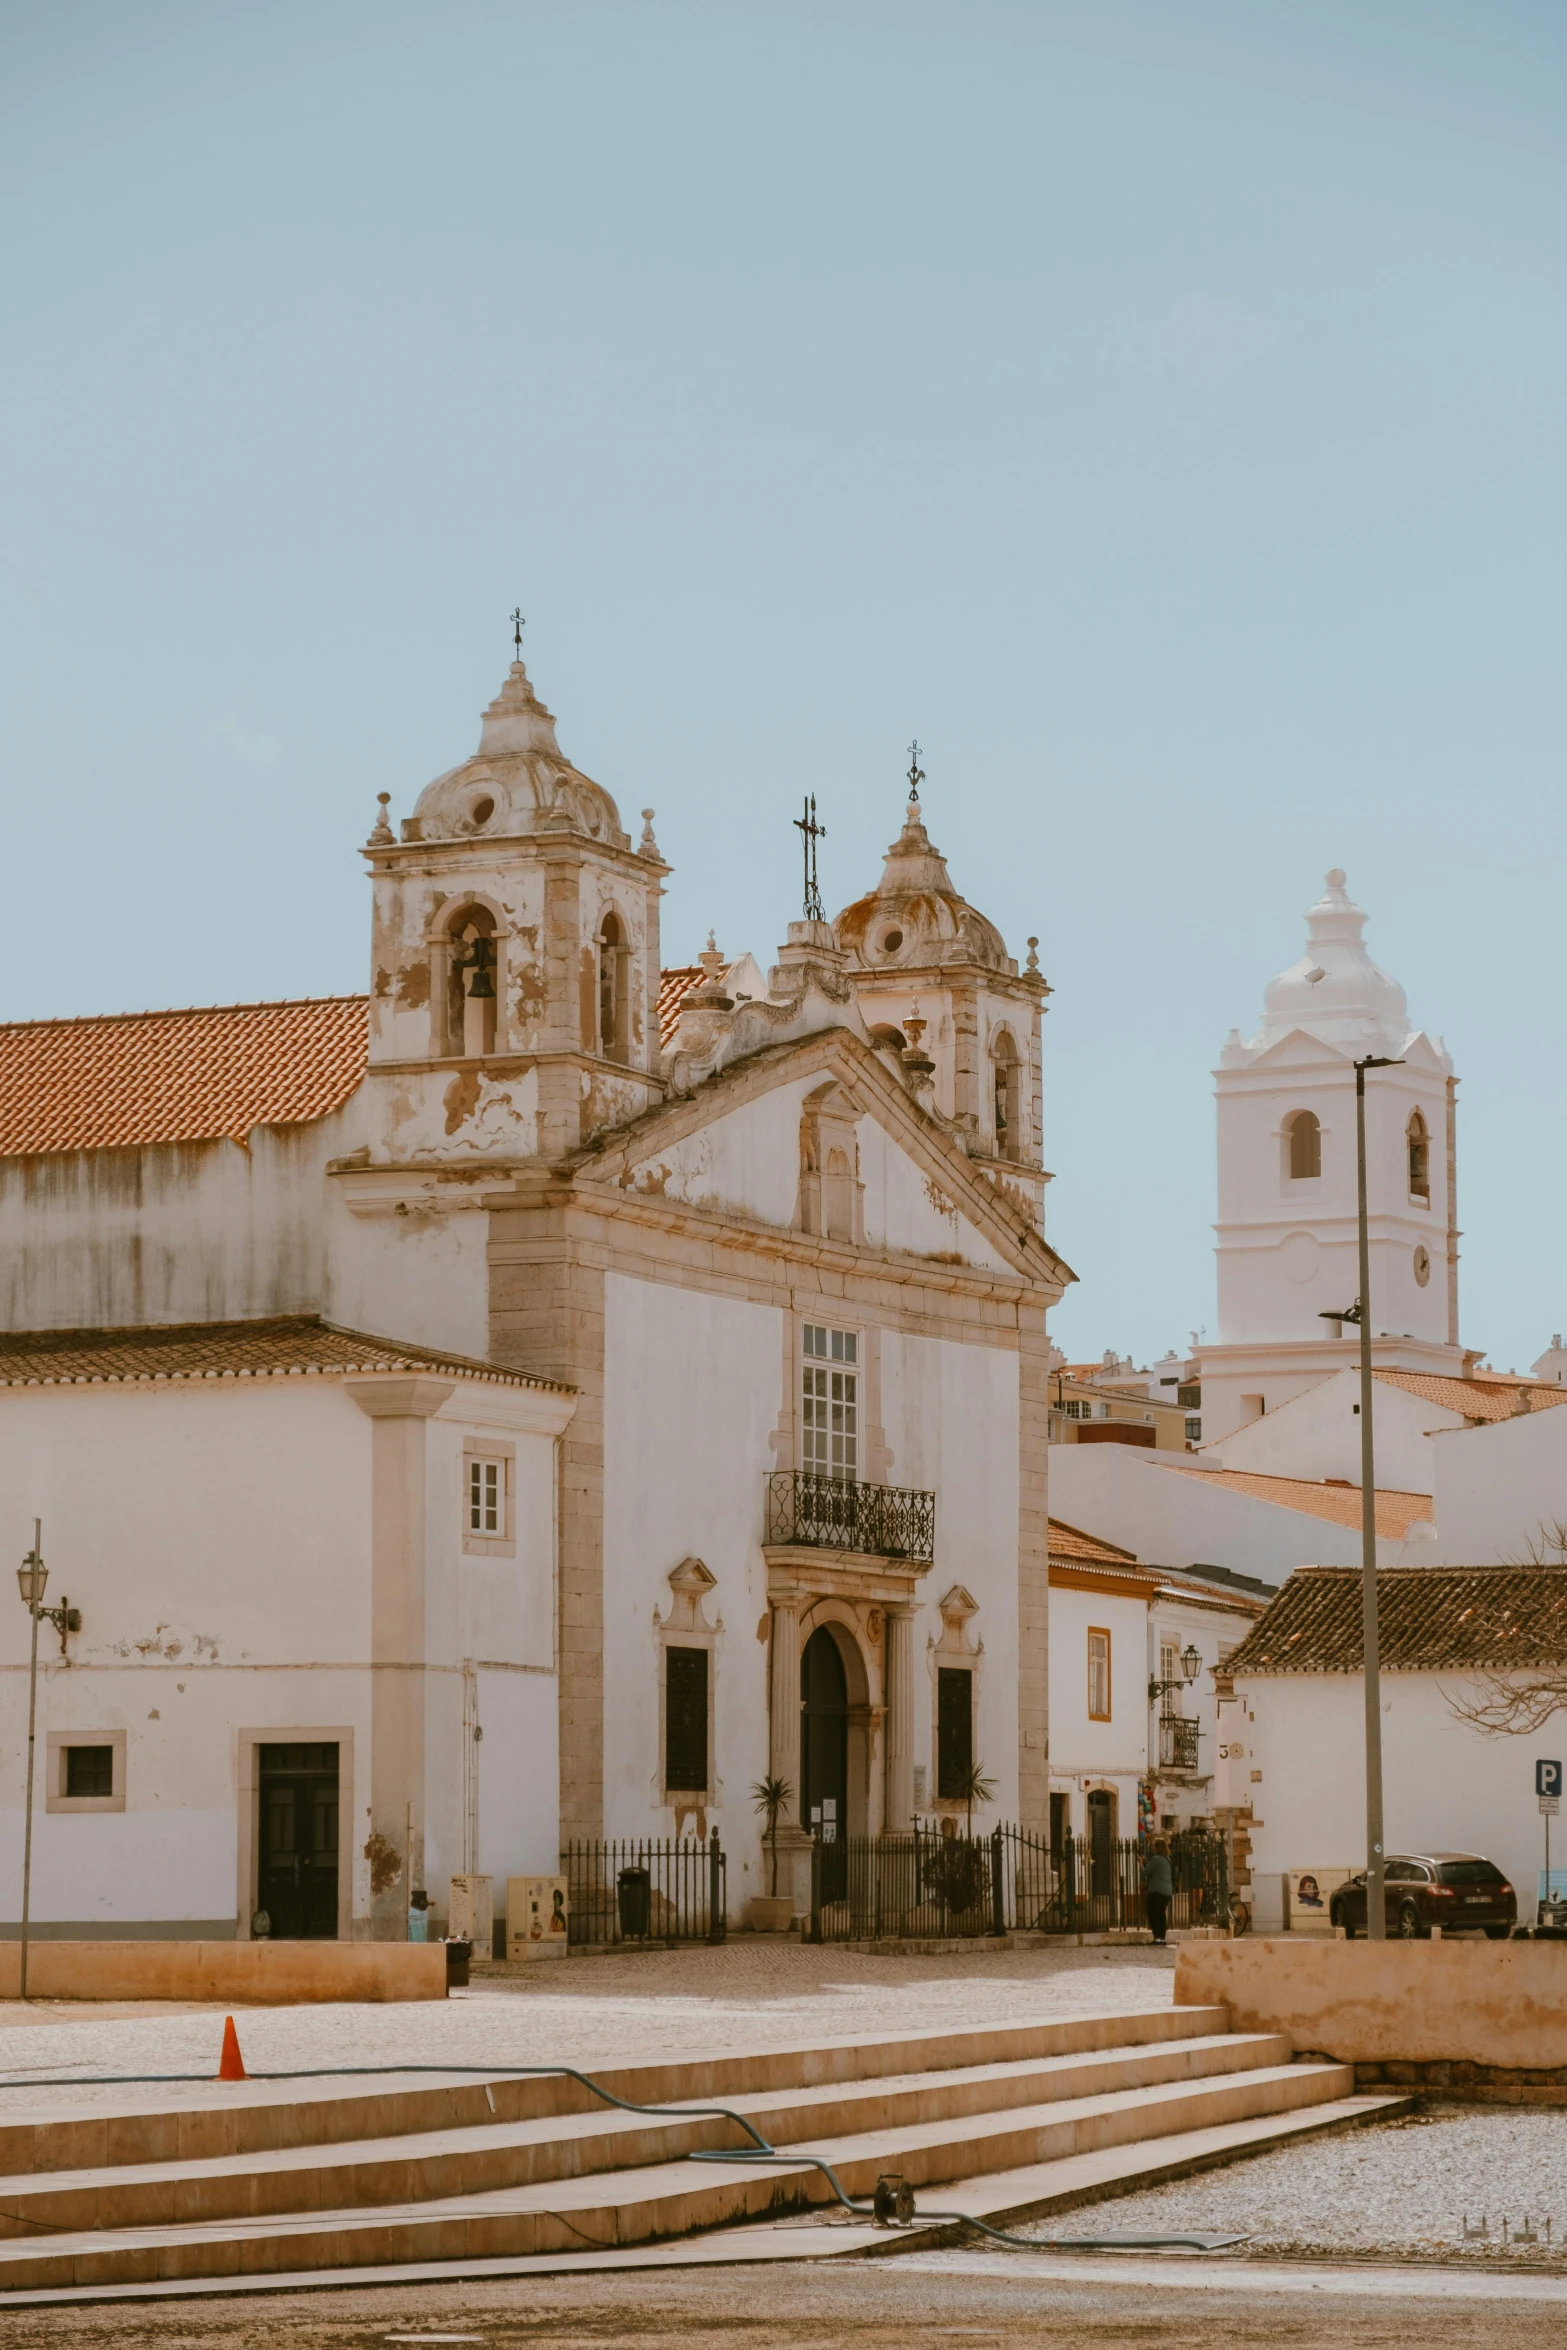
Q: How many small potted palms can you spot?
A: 2